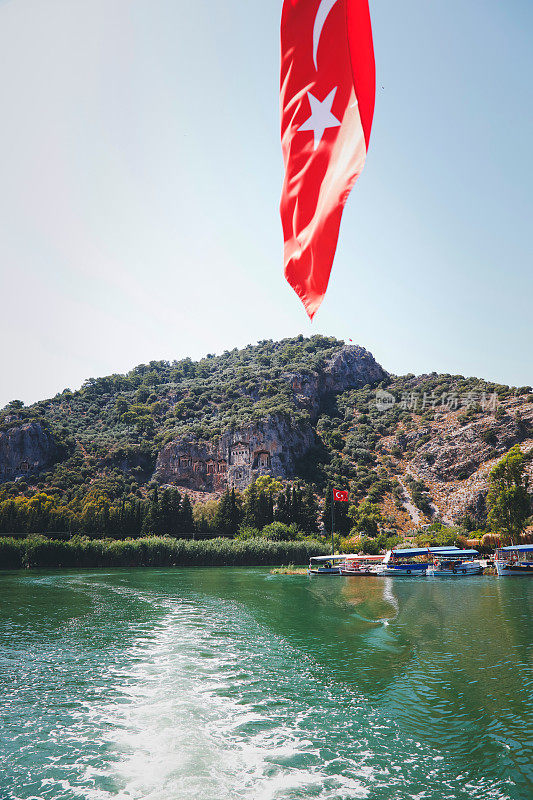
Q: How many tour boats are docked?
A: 5